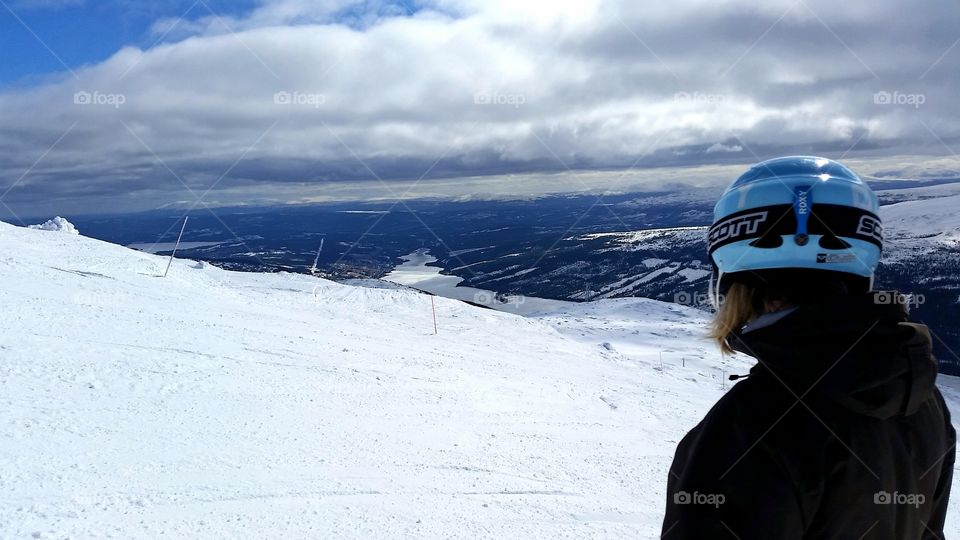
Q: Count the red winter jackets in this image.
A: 0